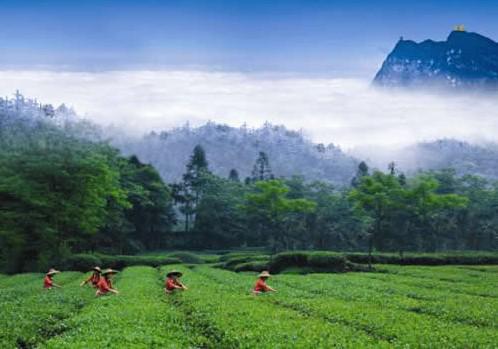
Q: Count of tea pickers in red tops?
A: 5